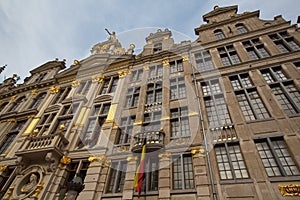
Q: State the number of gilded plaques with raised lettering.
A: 1